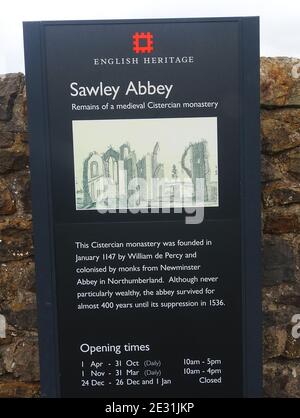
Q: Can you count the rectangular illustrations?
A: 1